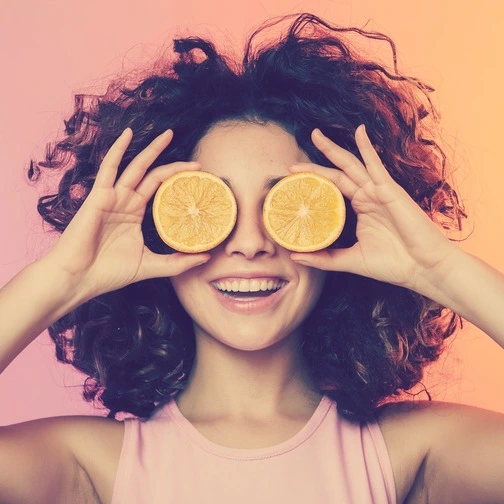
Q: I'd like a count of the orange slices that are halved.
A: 2